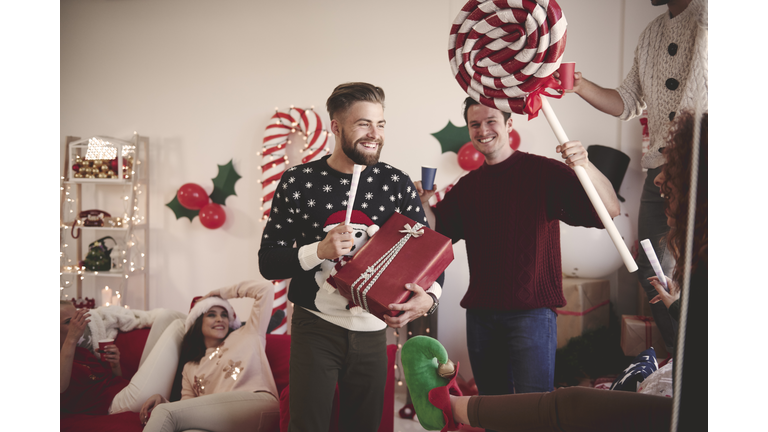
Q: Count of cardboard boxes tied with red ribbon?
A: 2